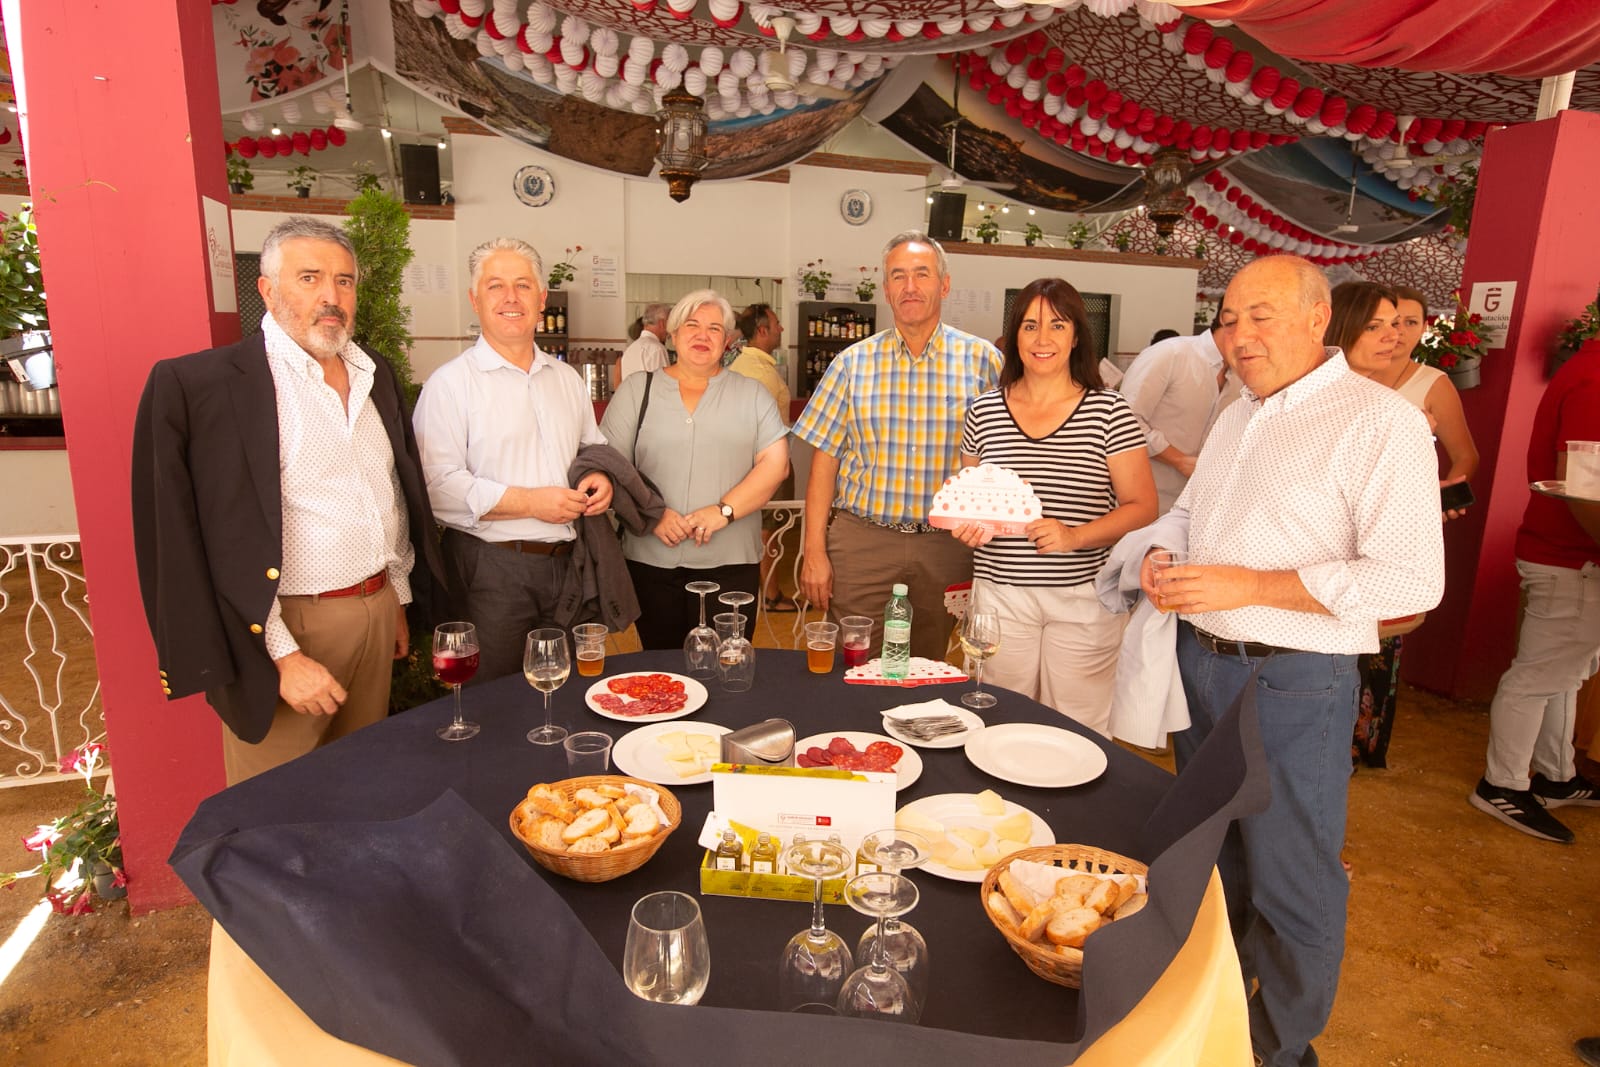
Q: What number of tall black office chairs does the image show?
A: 0